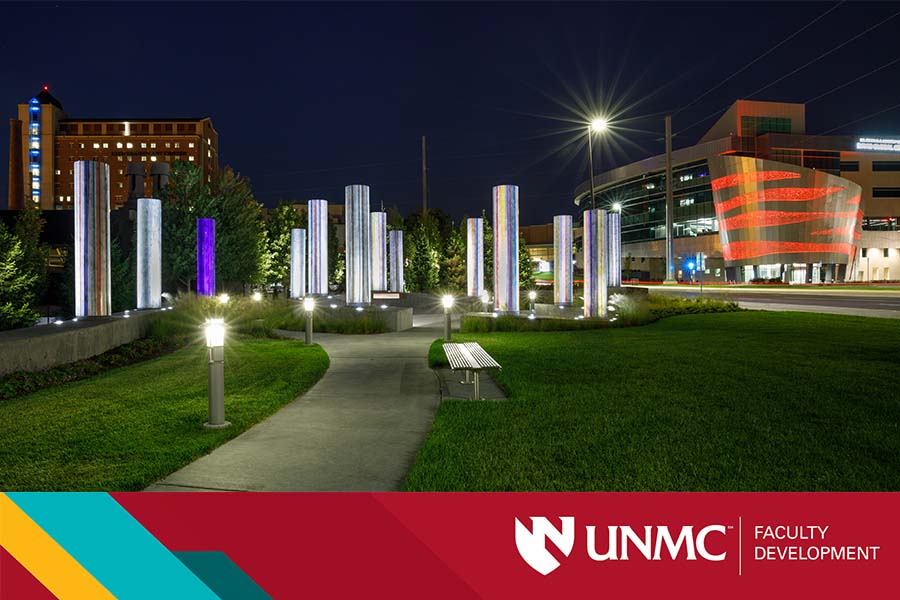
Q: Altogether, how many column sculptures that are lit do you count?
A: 13